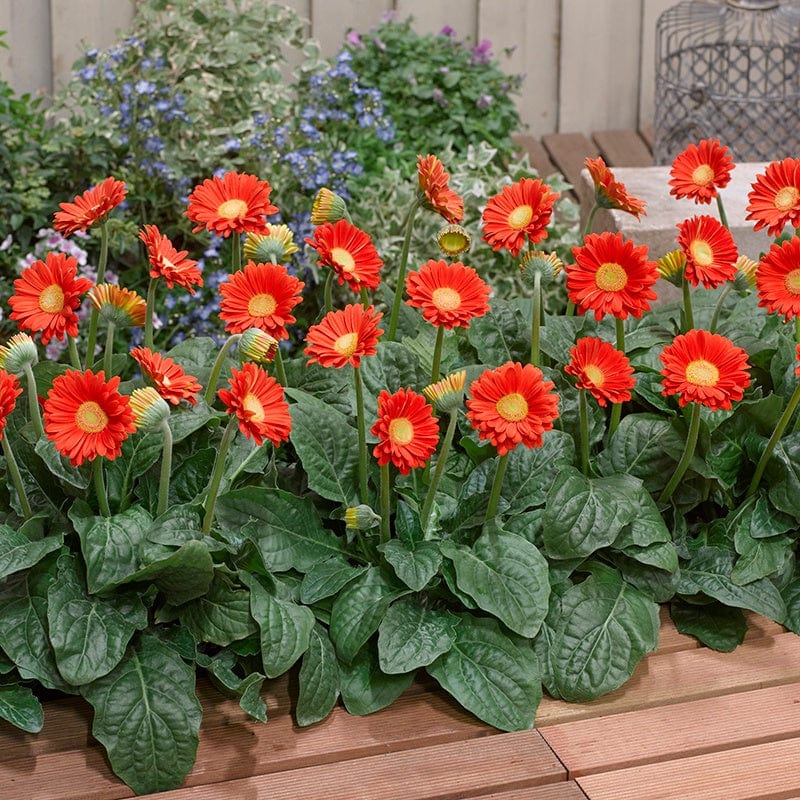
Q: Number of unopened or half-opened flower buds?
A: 12